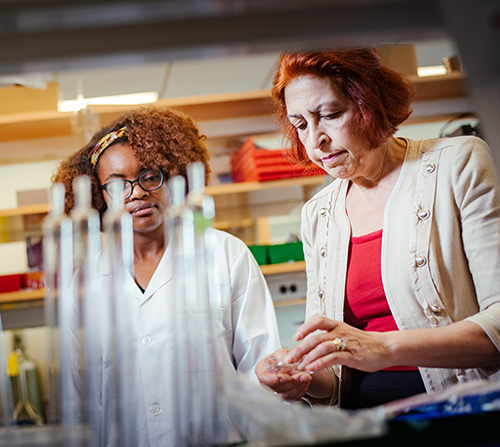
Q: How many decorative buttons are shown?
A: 7